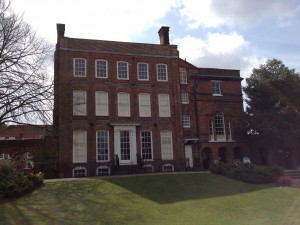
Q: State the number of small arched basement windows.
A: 4